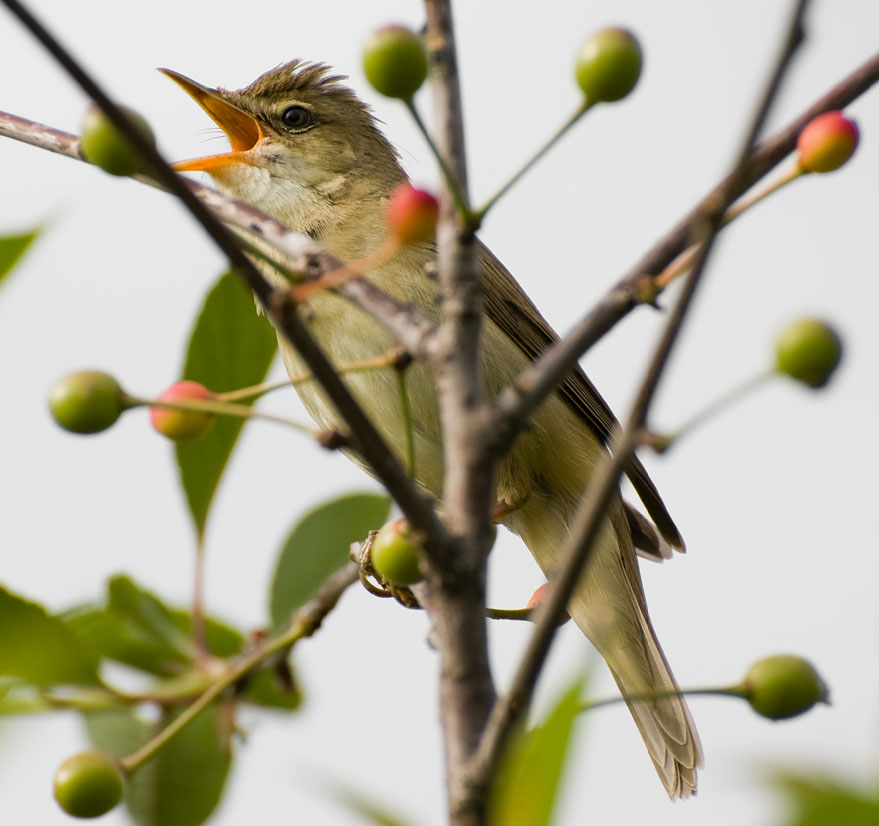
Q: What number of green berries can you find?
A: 8